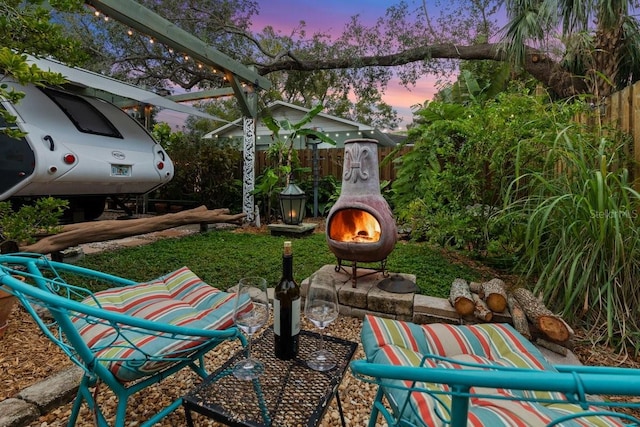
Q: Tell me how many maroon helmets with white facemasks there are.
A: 0